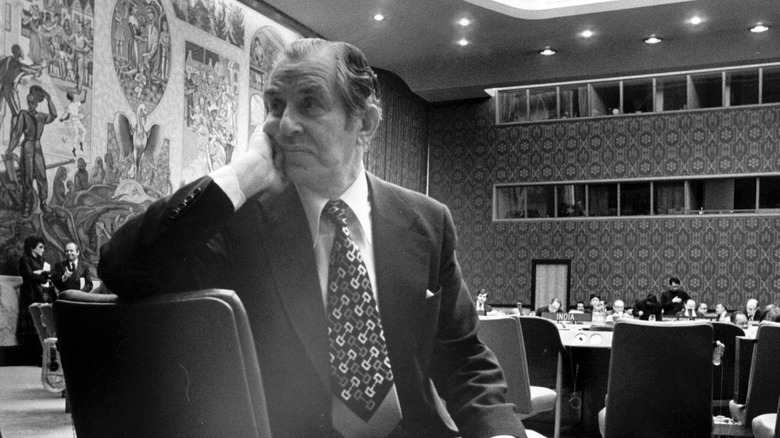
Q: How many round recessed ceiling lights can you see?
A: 8